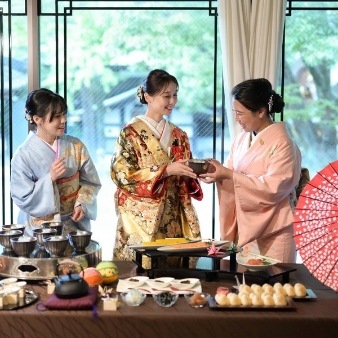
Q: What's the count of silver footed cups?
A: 7